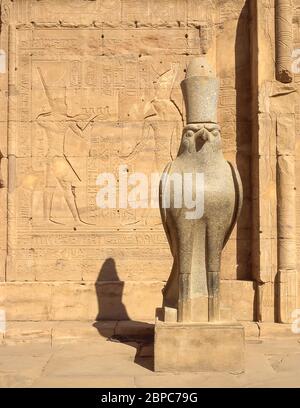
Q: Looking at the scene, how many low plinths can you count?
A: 1